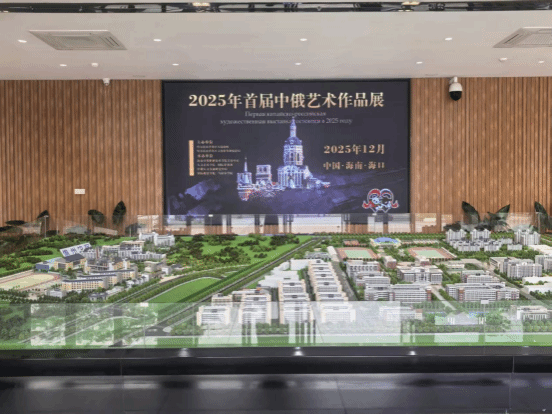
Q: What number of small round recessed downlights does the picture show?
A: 9